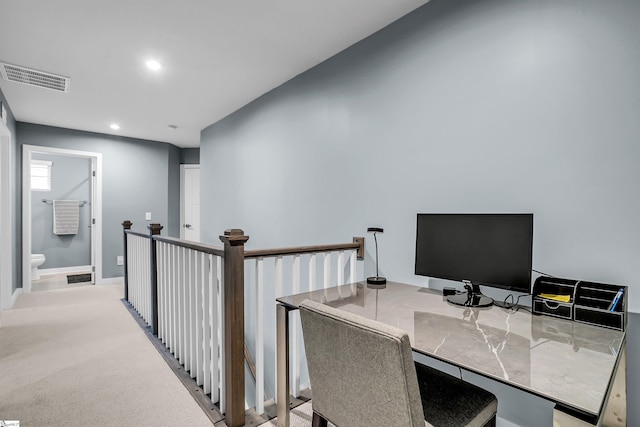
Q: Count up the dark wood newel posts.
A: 3